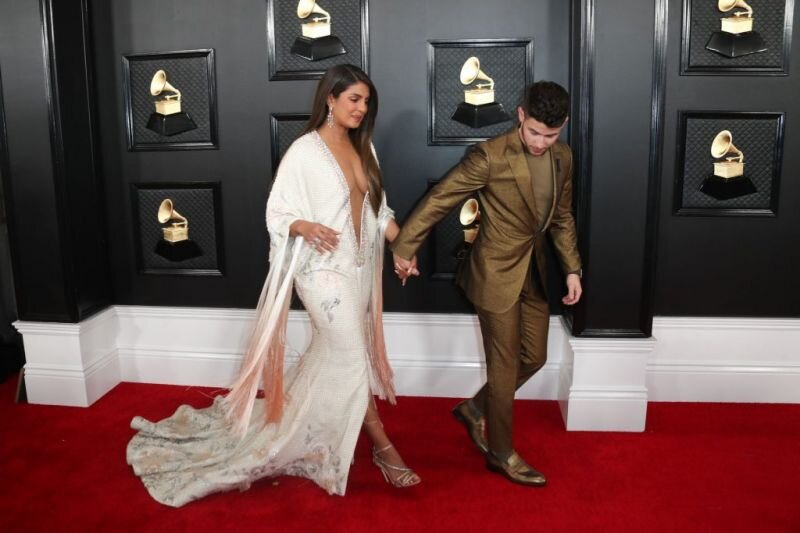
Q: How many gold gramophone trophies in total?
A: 7